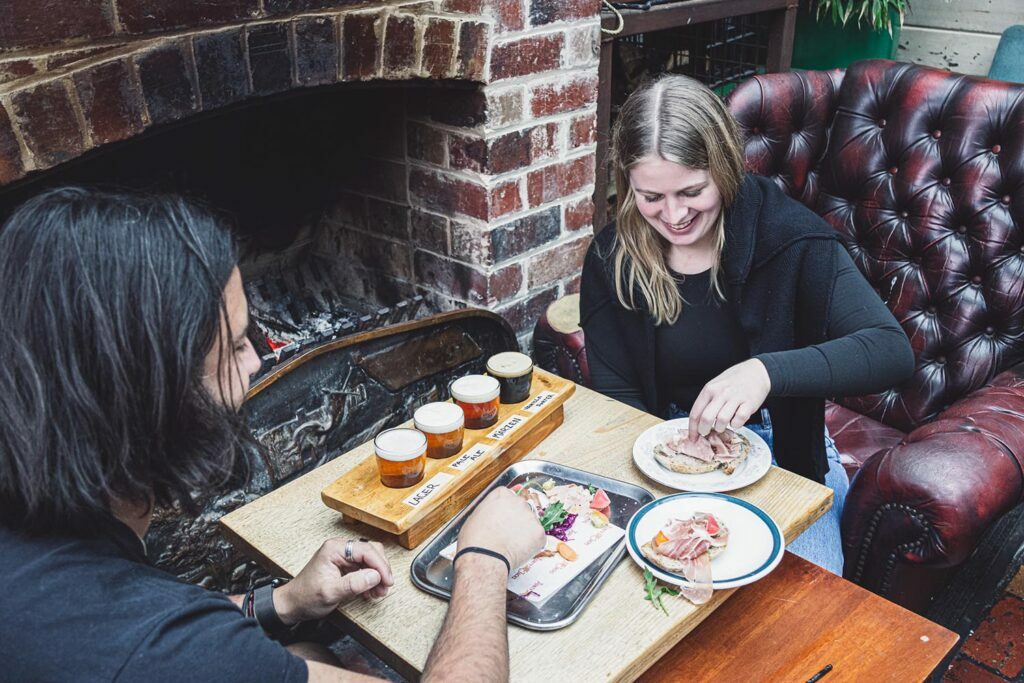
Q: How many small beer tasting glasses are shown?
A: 4